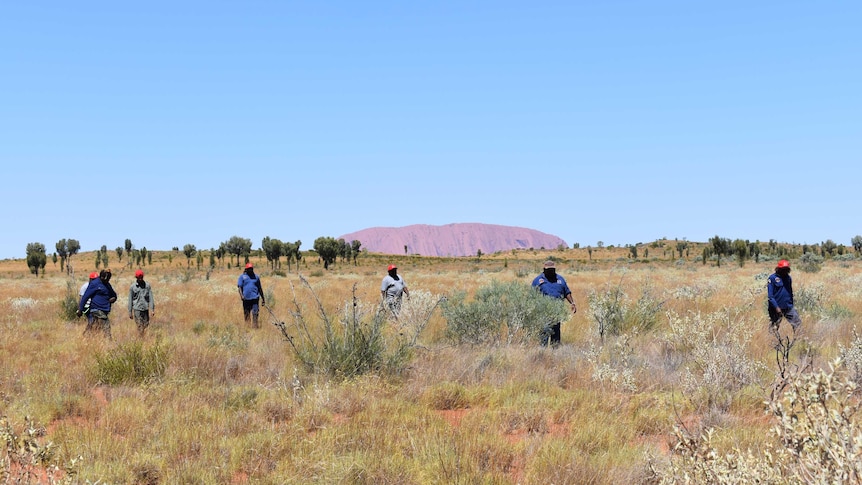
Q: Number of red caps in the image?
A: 5